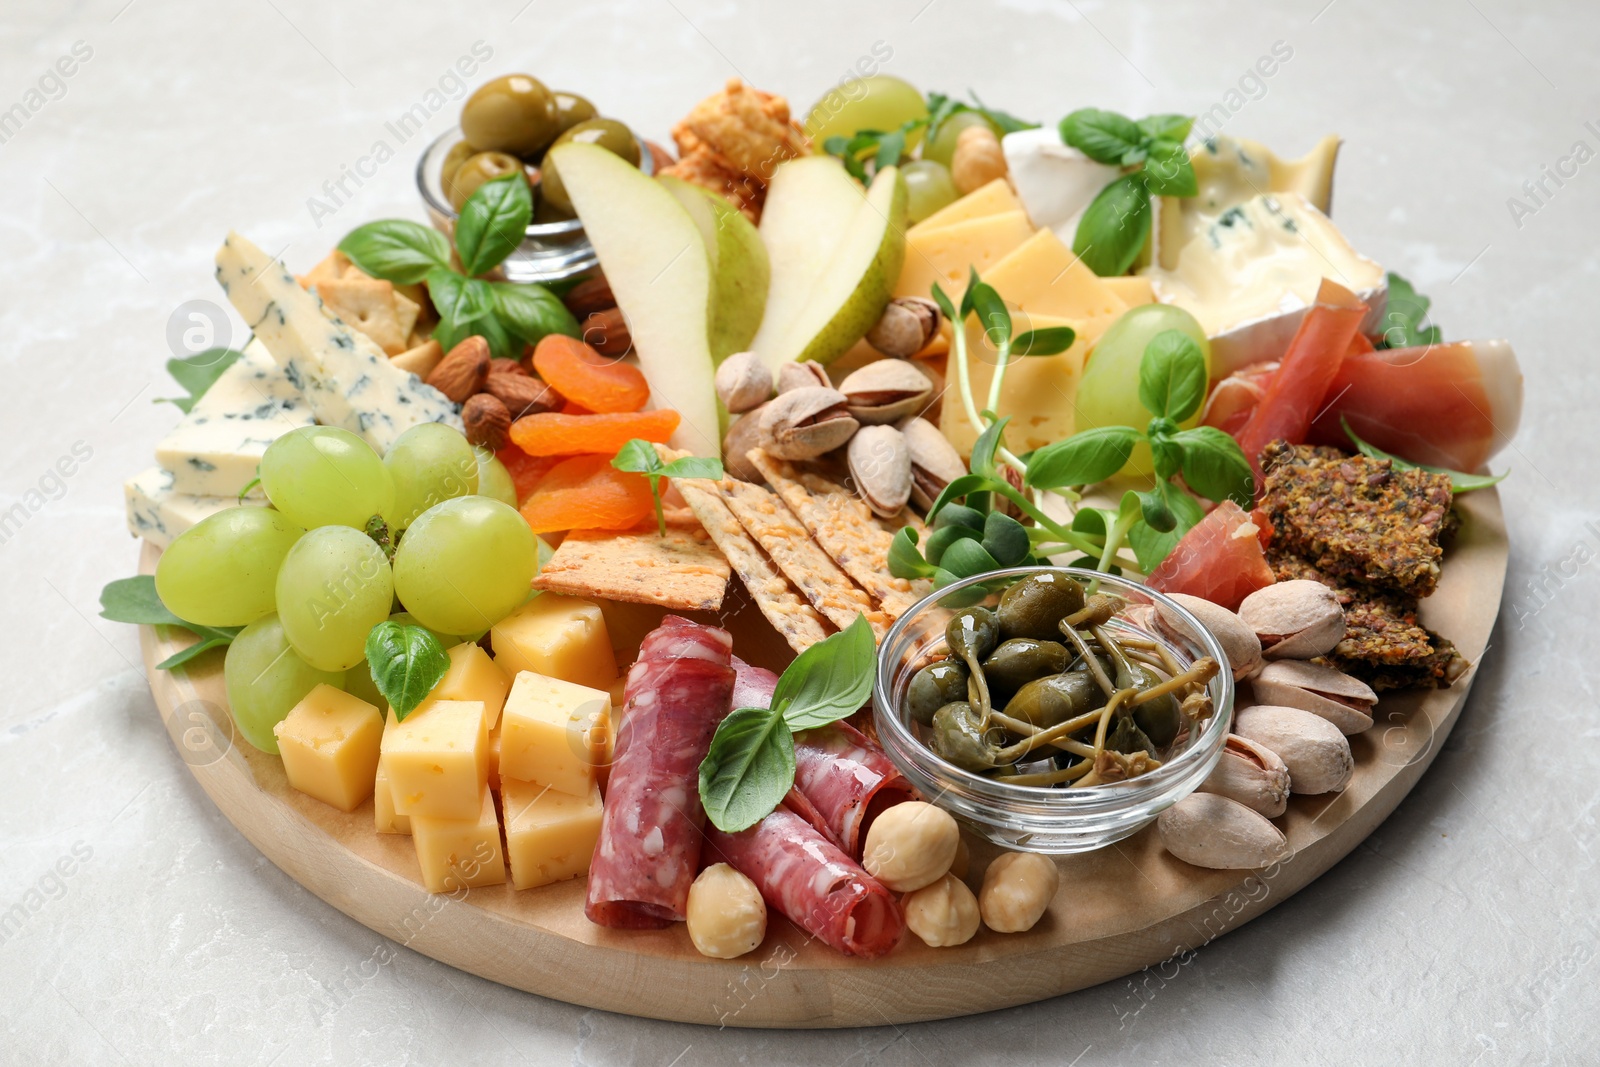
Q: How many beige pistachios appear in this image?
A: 14